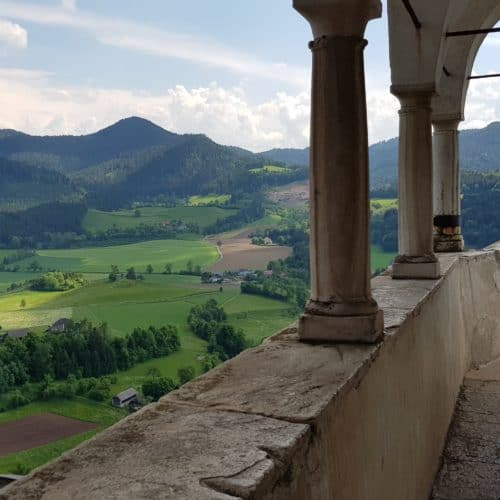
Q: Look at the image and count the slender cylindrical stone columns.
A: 3